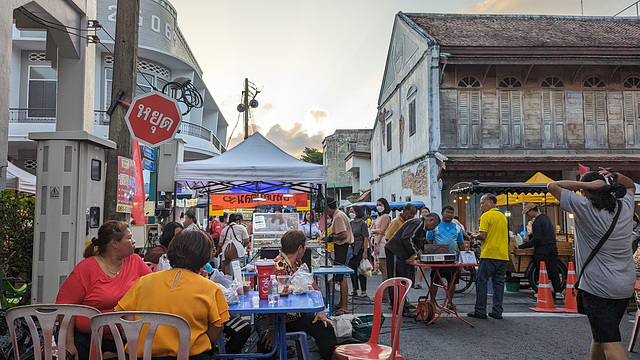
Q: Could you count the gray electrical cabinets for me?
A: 2